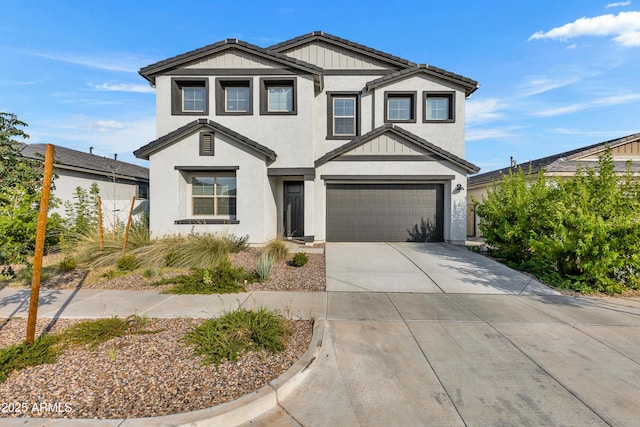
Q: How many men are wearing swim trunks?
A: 0